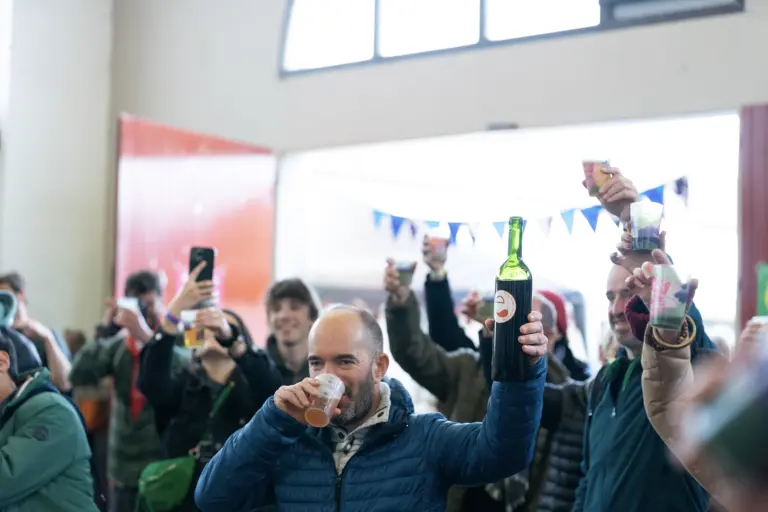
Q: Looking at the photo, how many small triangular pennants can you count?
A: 14